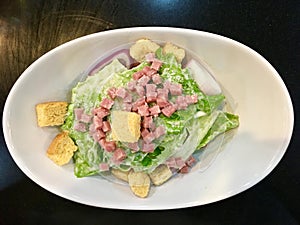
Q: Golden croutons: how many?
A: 8